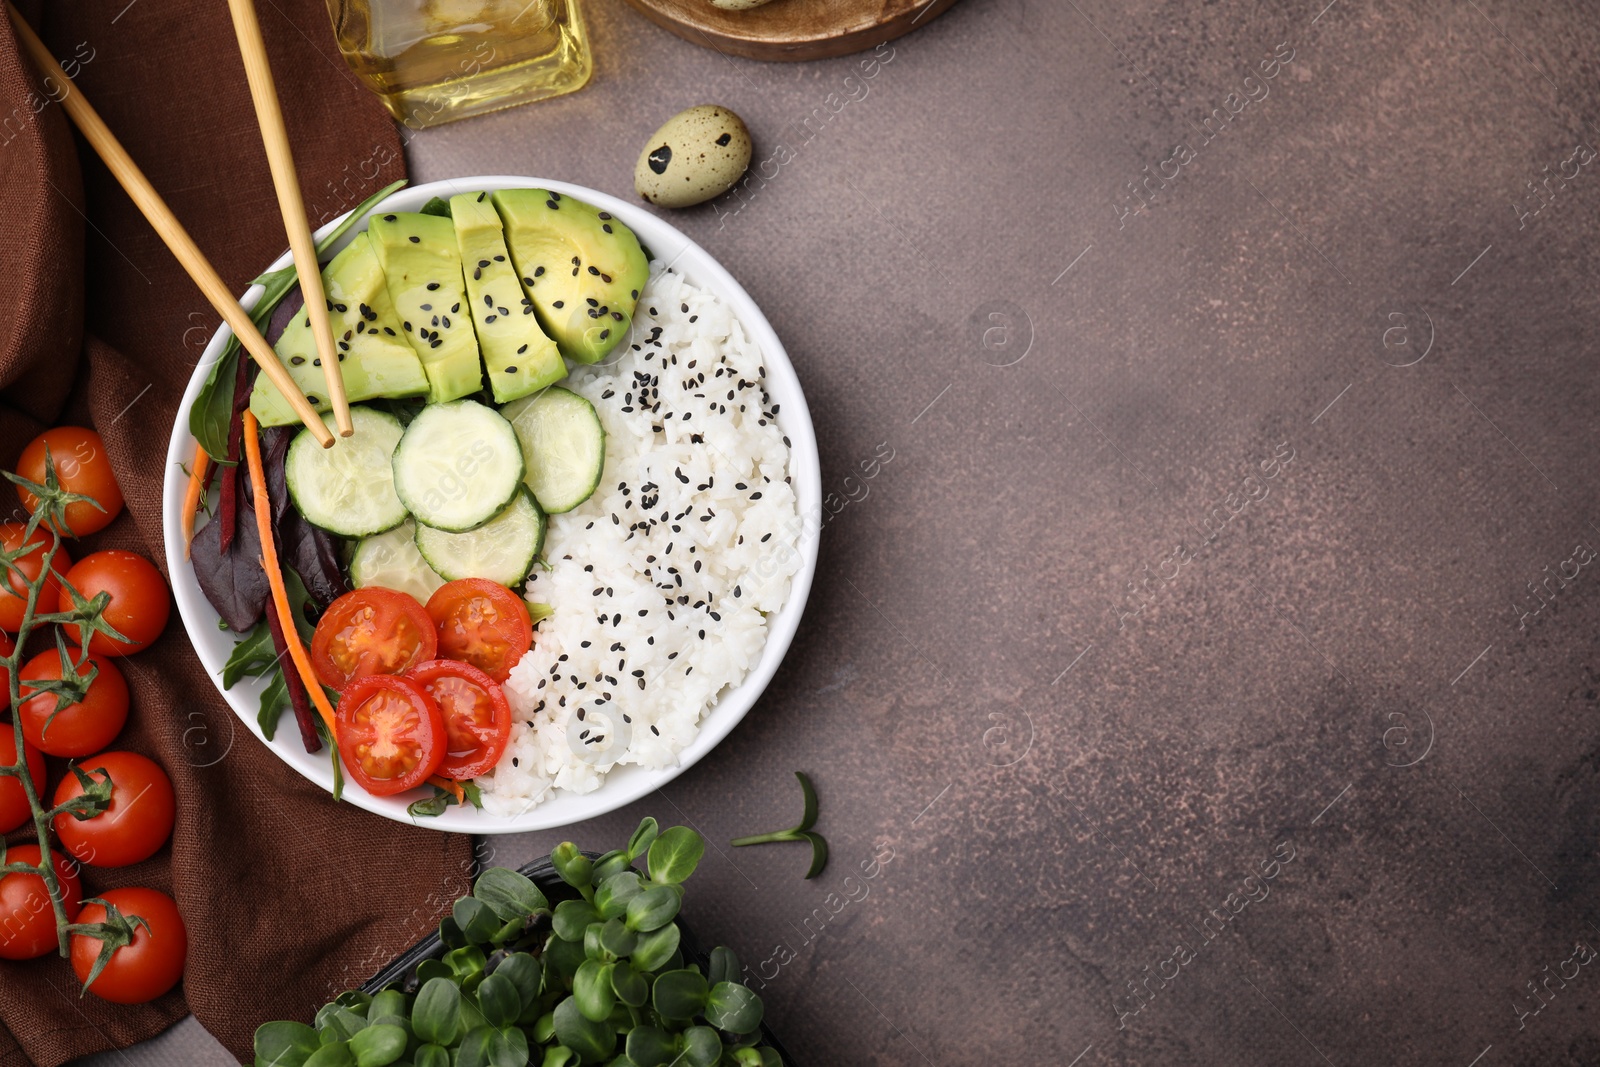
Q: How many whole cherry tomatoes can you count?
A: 9